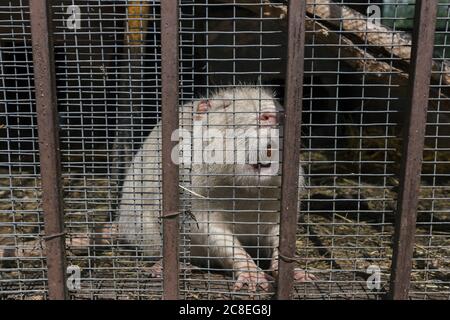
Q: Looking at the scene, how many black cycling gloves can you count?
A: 0